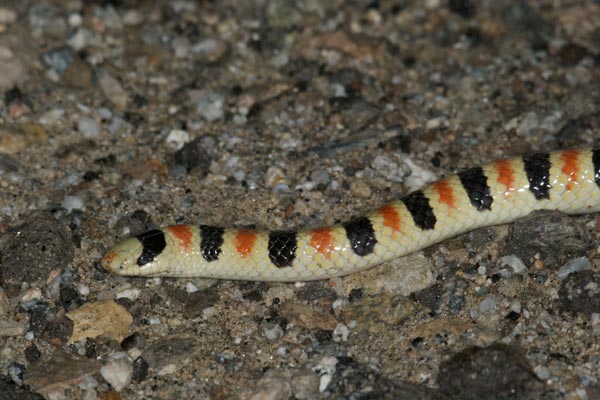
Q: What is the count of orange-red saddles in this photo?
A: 7